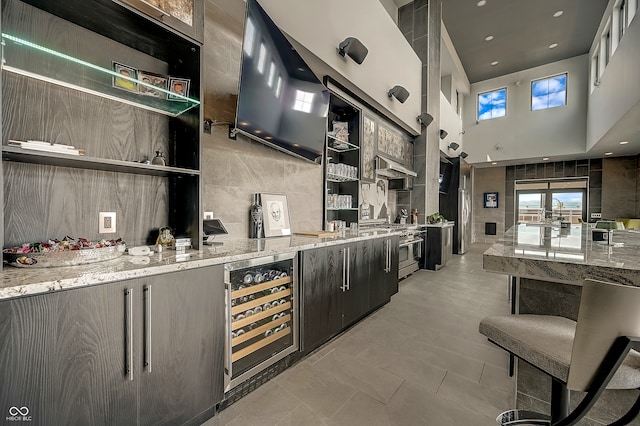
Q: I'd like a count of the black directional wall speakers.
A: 6